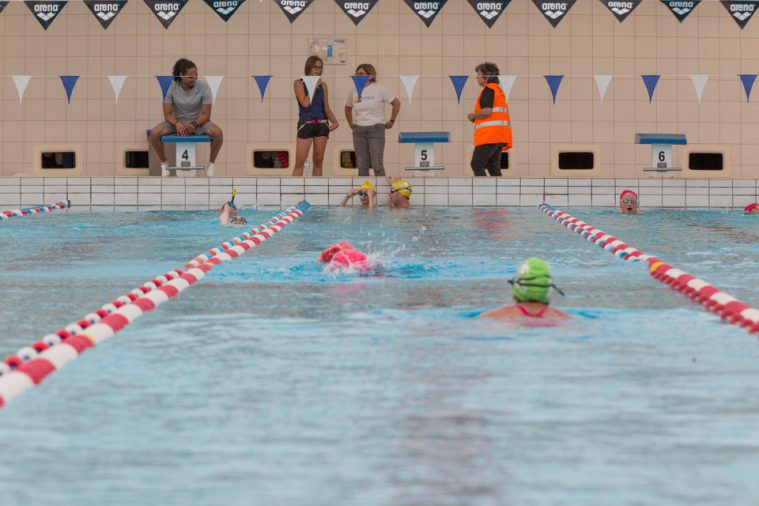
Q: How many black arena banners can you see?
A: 12